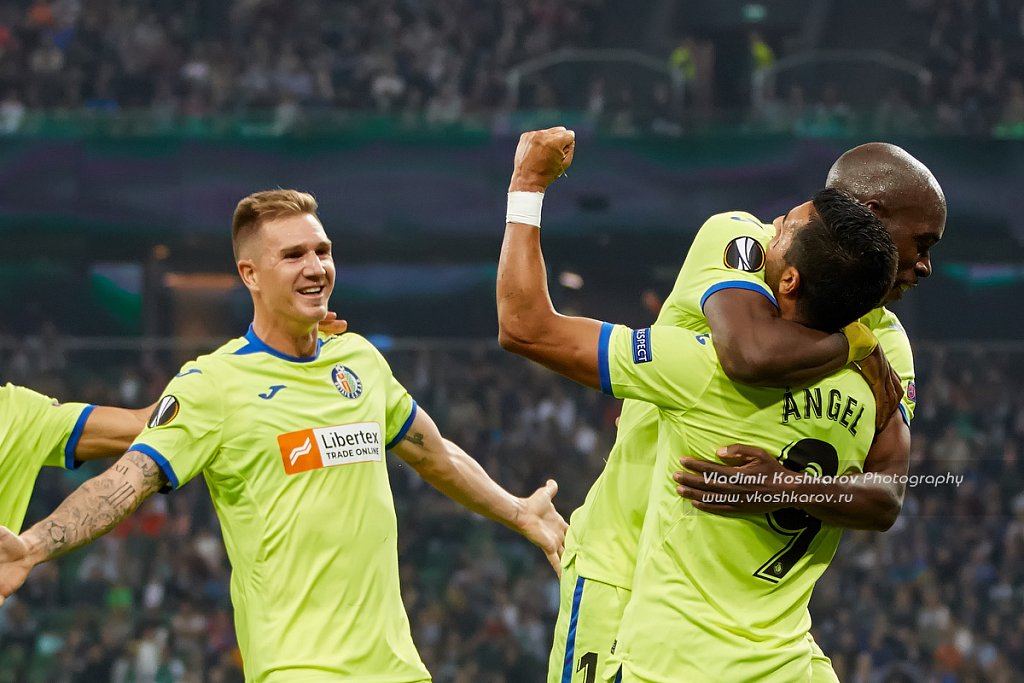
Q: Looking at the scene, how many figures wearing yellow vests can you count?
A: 2